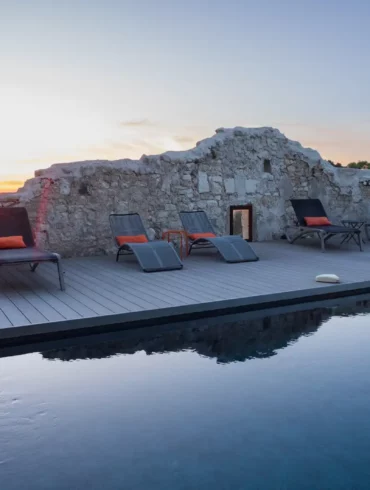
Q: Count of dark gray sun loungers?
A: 4